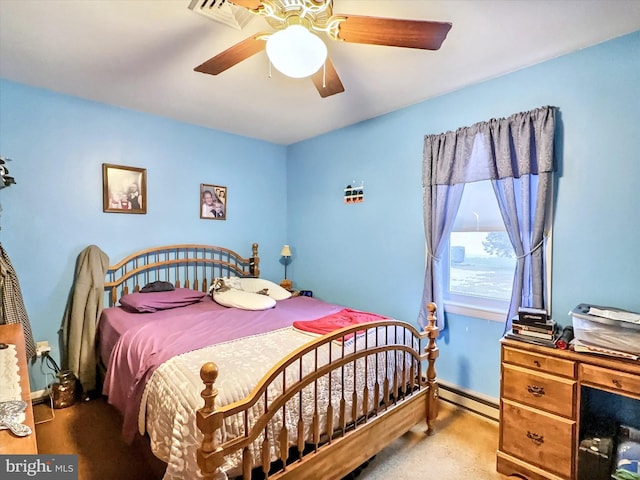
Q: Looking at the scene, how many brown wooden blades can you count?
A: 4